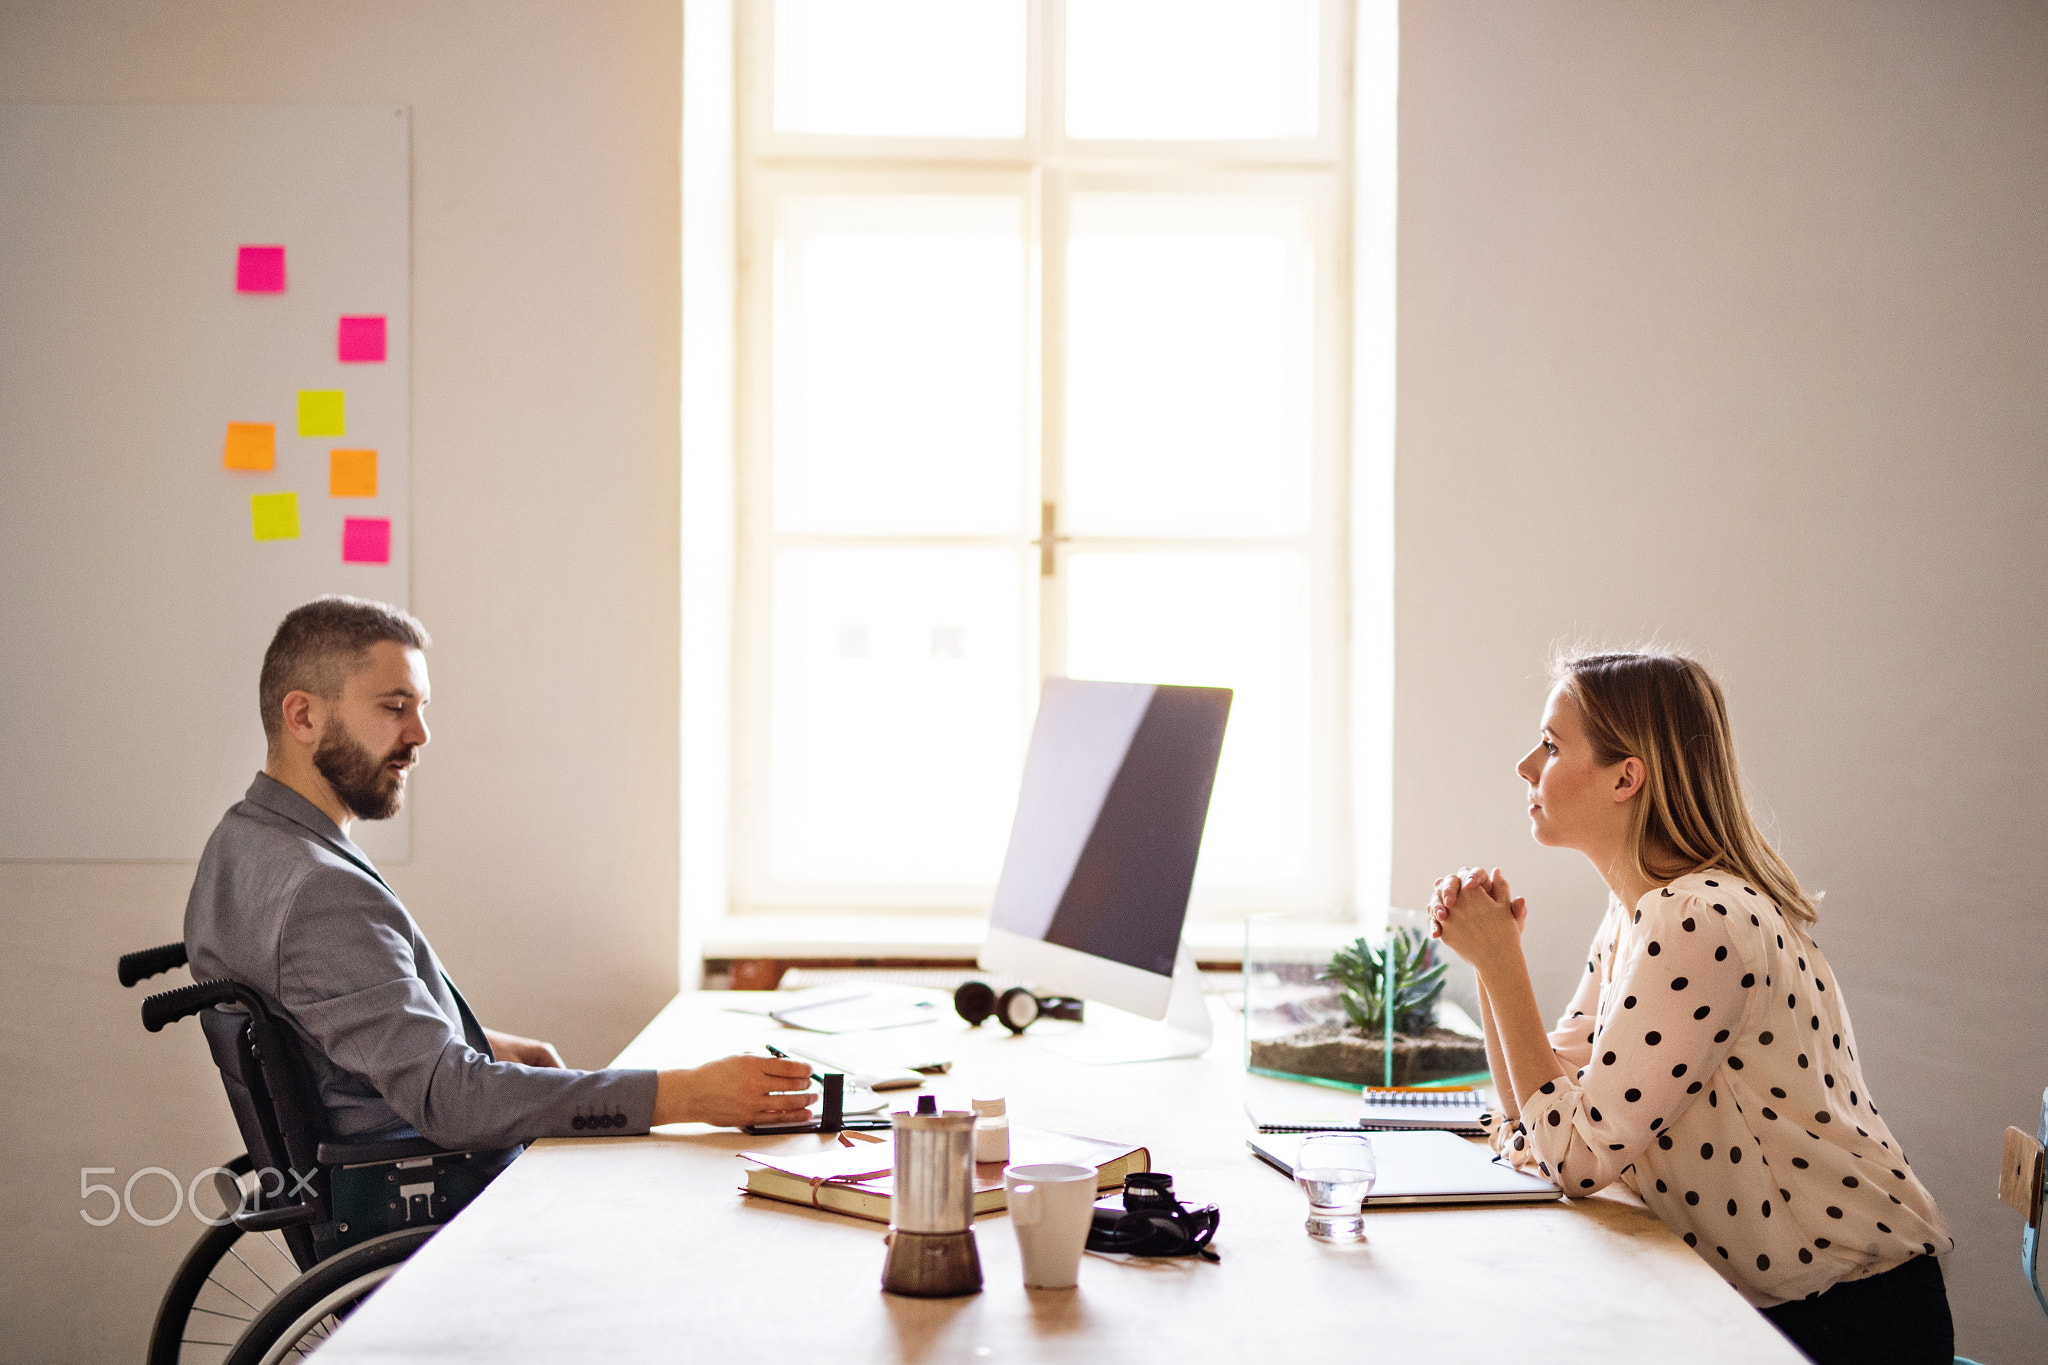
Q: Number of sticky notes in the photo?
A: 7